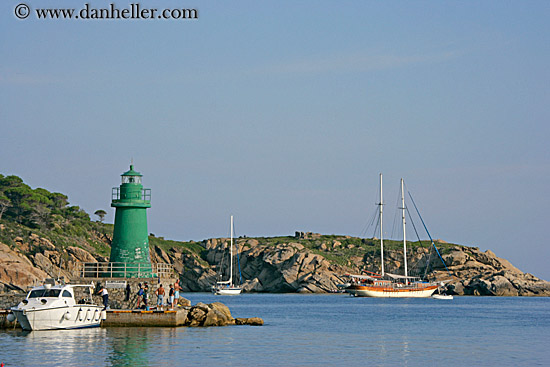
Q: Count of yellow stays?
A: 0